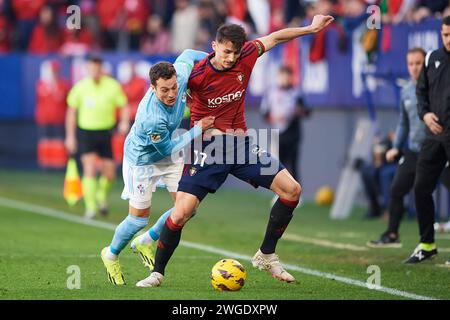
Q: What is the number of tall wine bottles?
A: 0